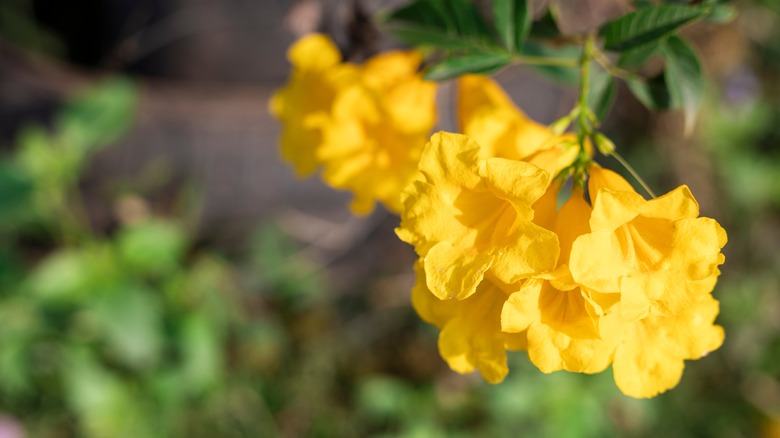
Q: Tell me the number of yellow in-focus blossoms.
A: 5